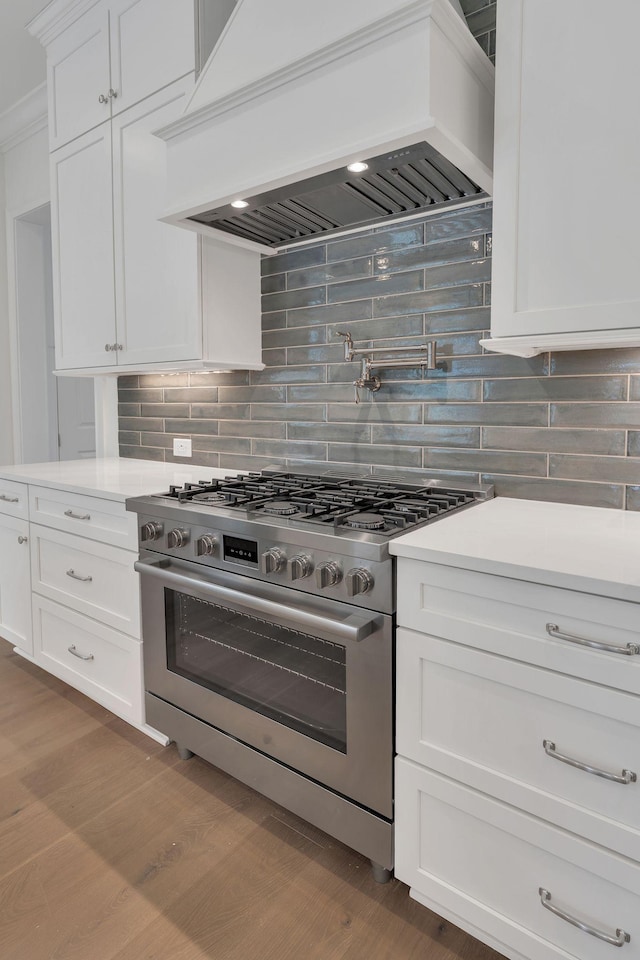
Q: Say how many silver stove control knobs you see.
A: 7